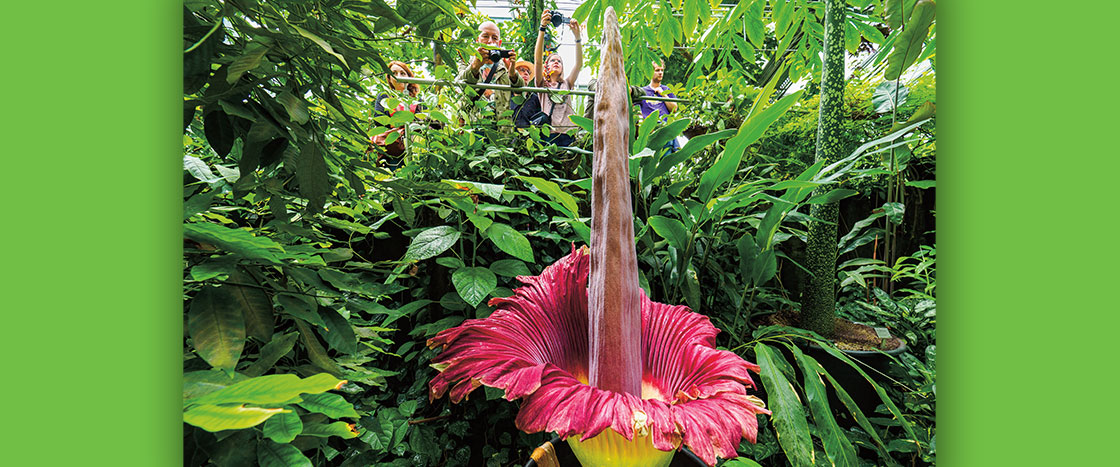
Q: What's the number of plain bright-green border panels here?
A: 2